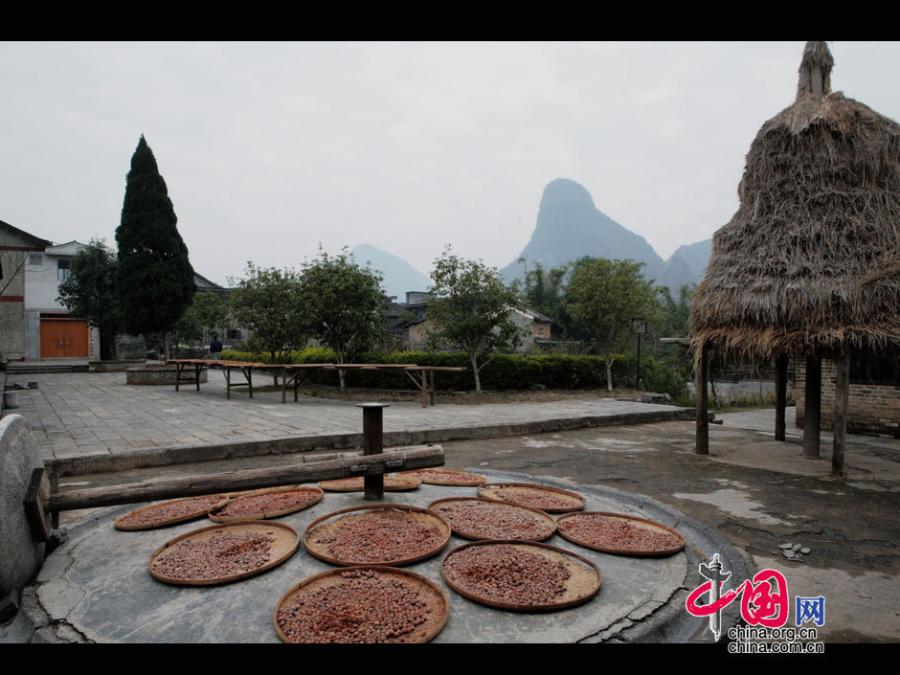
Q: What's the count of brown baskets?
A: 11